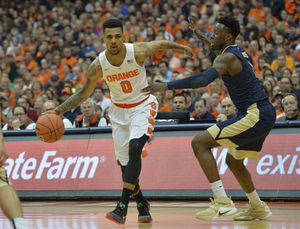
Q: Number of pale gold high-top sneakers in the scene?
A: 2